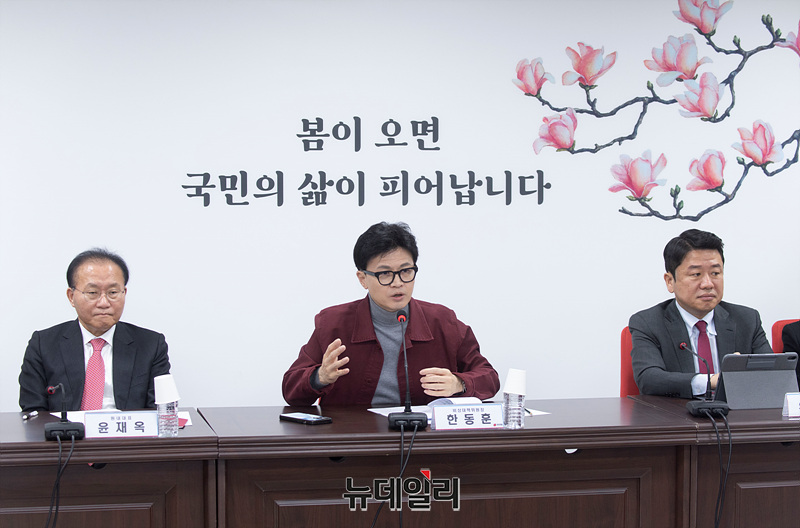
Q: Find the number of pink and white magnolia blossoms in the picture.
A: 10